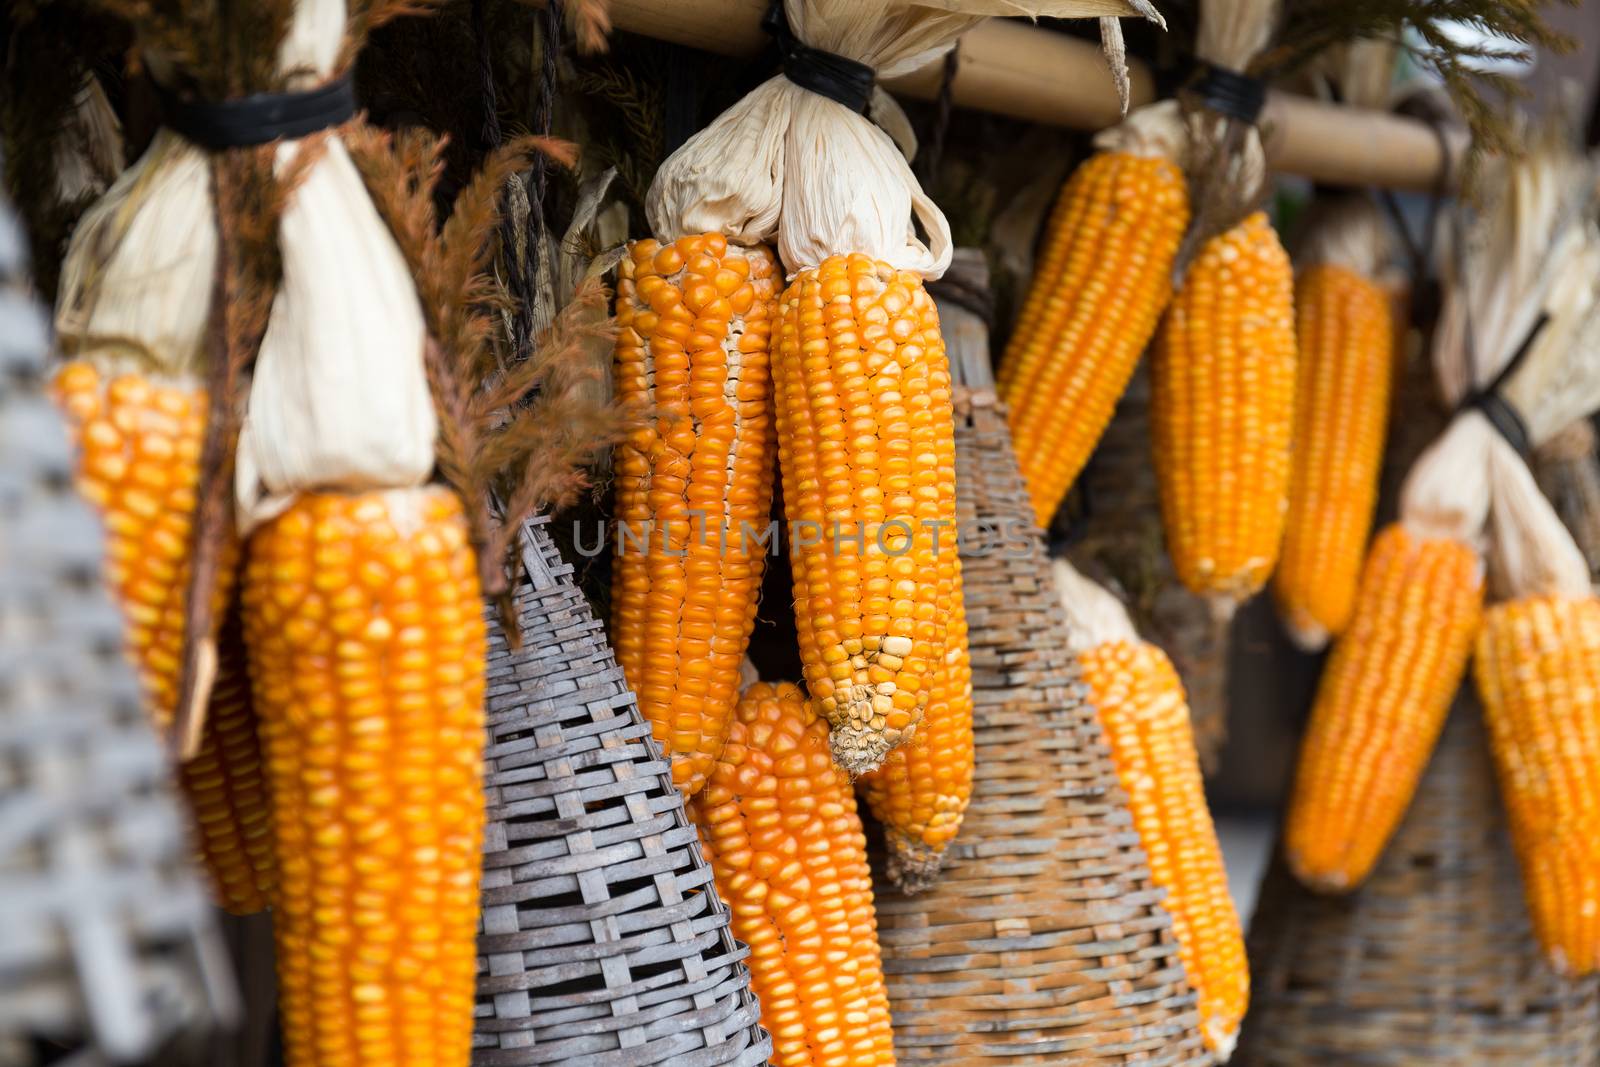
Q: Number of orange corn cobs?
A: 13